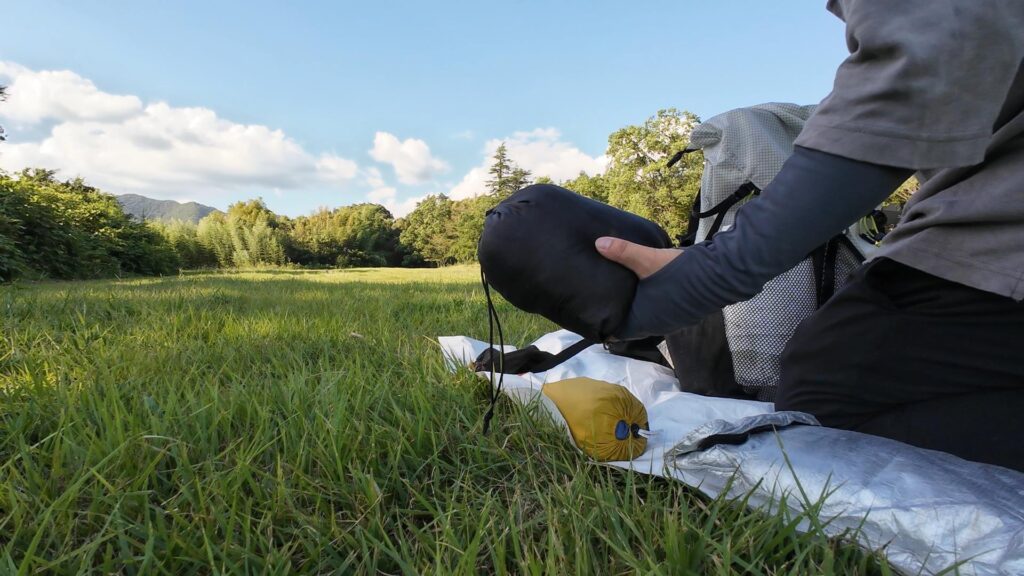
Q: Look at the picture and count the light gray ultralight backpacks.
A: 1